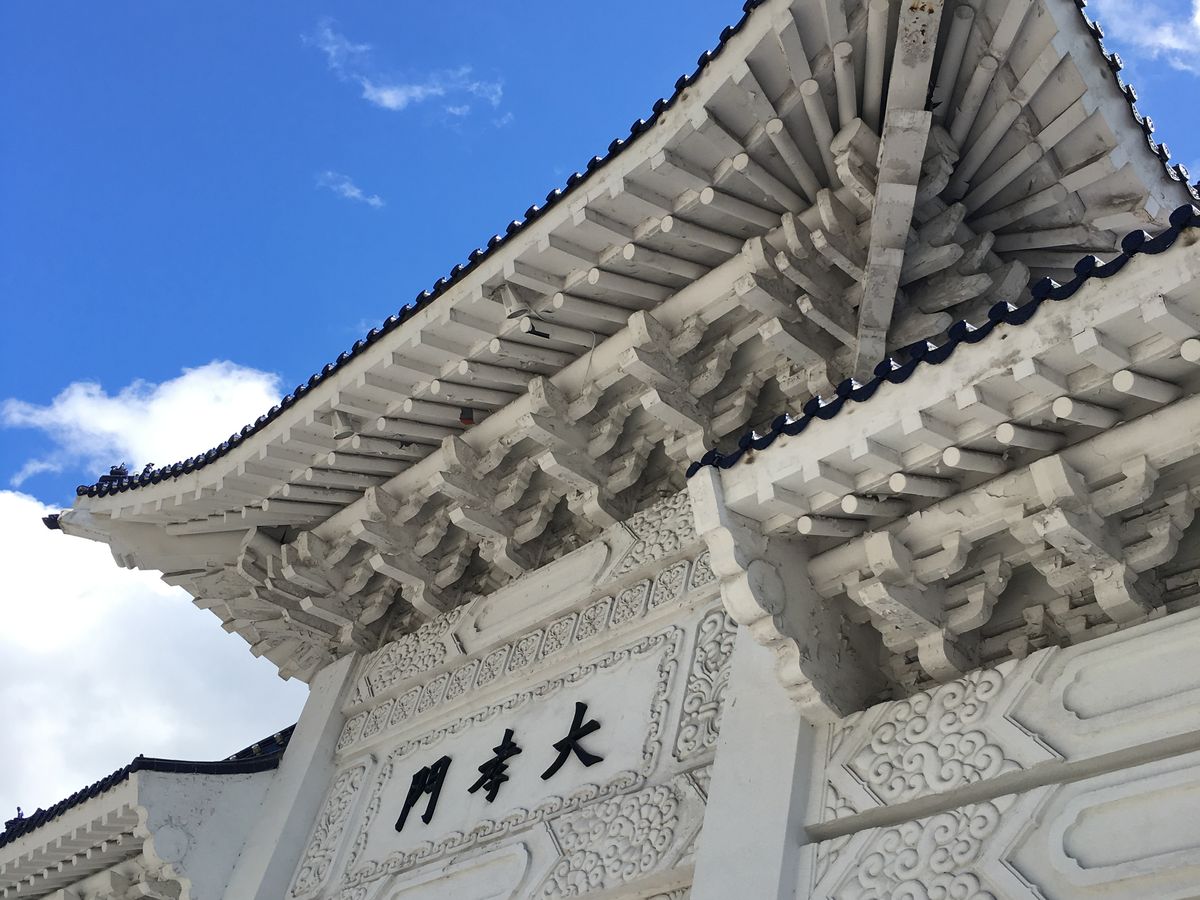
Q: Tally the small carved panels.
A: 12